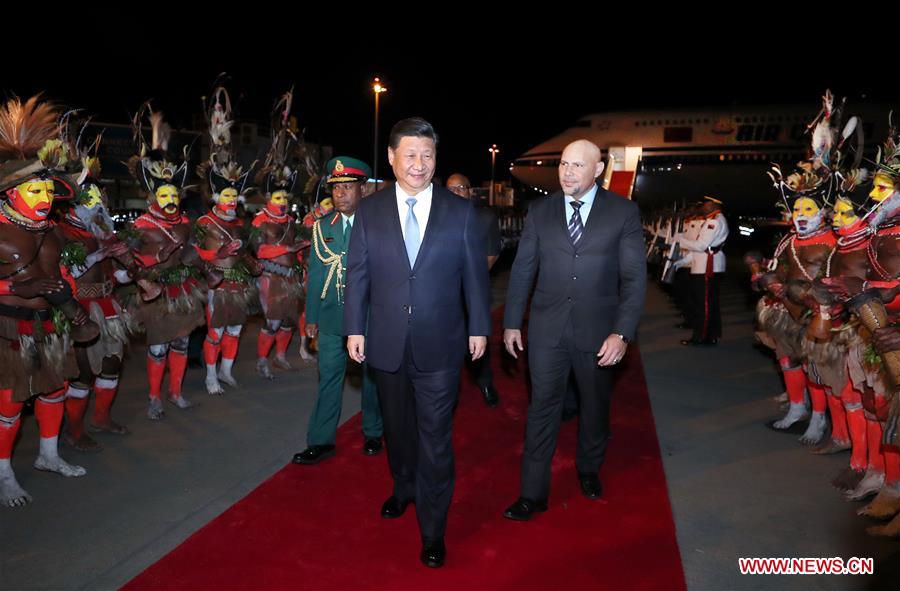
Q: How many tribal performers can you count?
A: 9